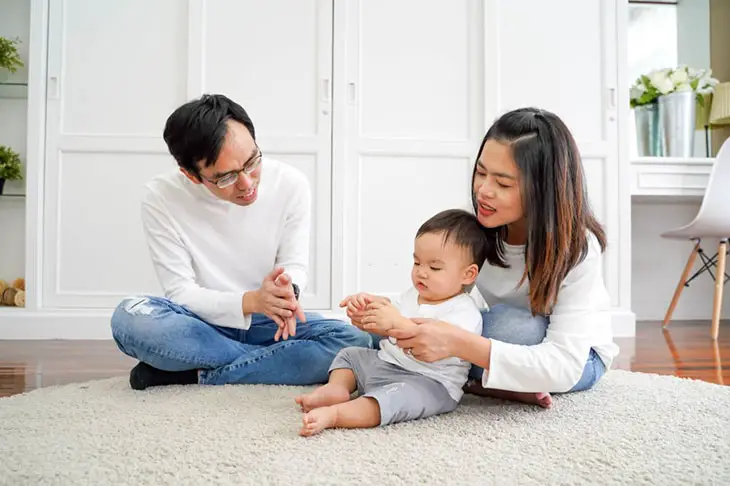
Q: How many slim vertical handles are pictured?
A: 4